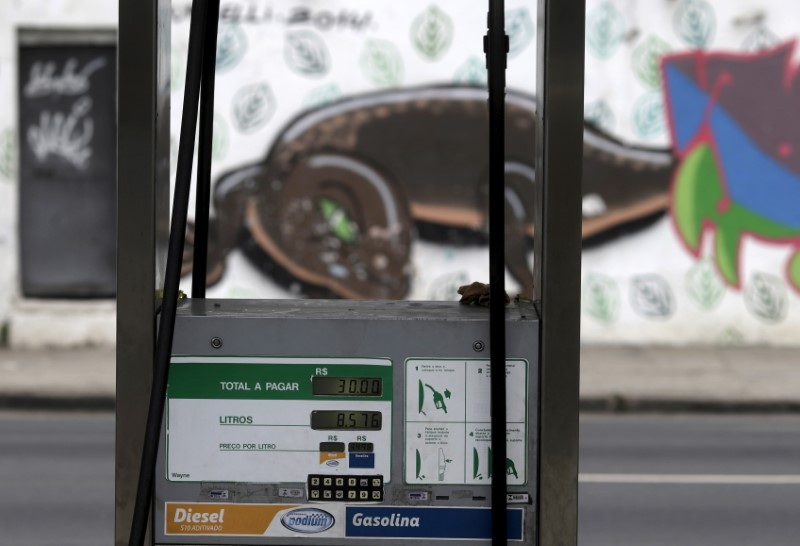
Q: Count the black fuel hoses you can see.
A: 3